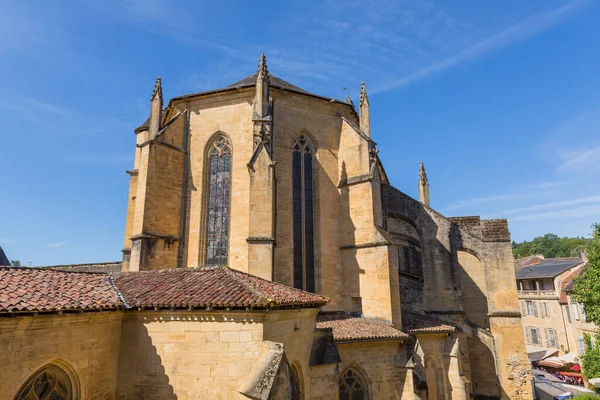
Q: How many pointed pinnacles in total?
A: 4